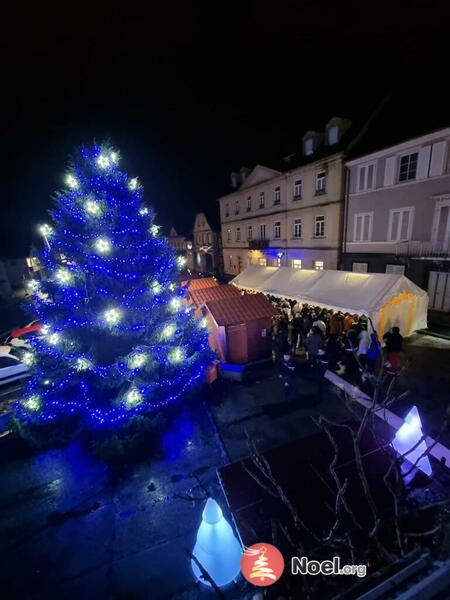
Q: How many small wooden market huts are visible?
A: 3